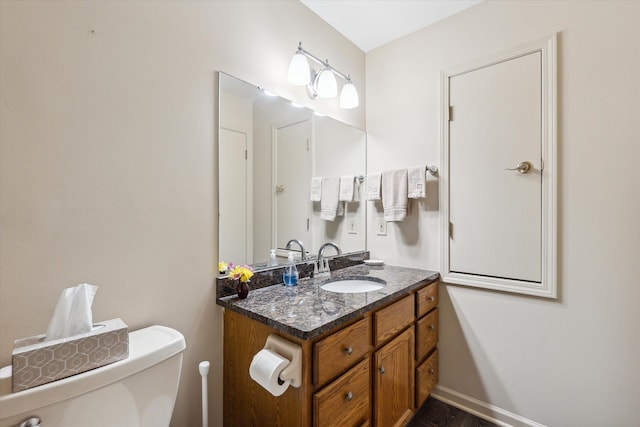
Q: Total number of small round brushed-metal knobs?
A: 6